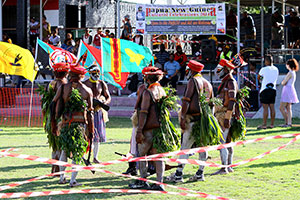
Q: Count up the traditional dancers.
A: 6